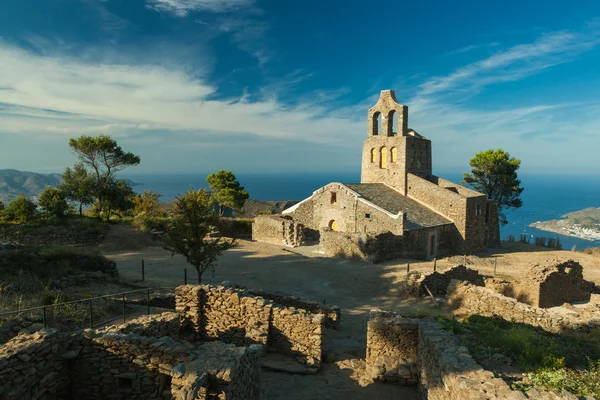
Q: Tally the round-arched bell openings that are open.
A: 2